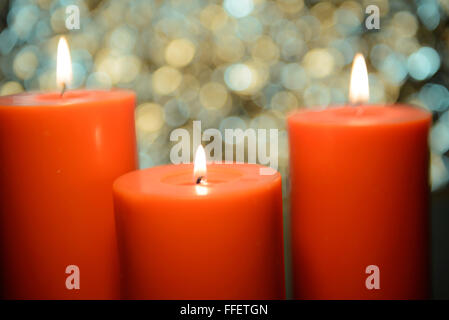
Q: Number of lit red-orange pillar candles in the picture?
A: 3